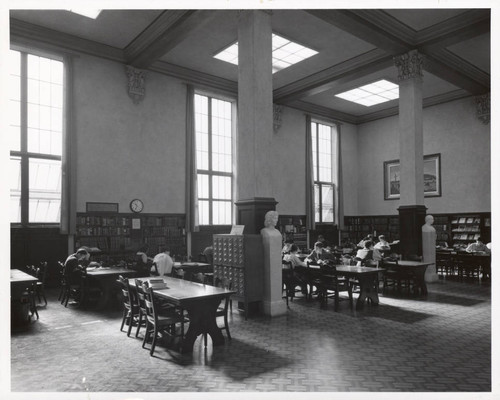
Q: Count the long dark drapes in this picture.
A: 4